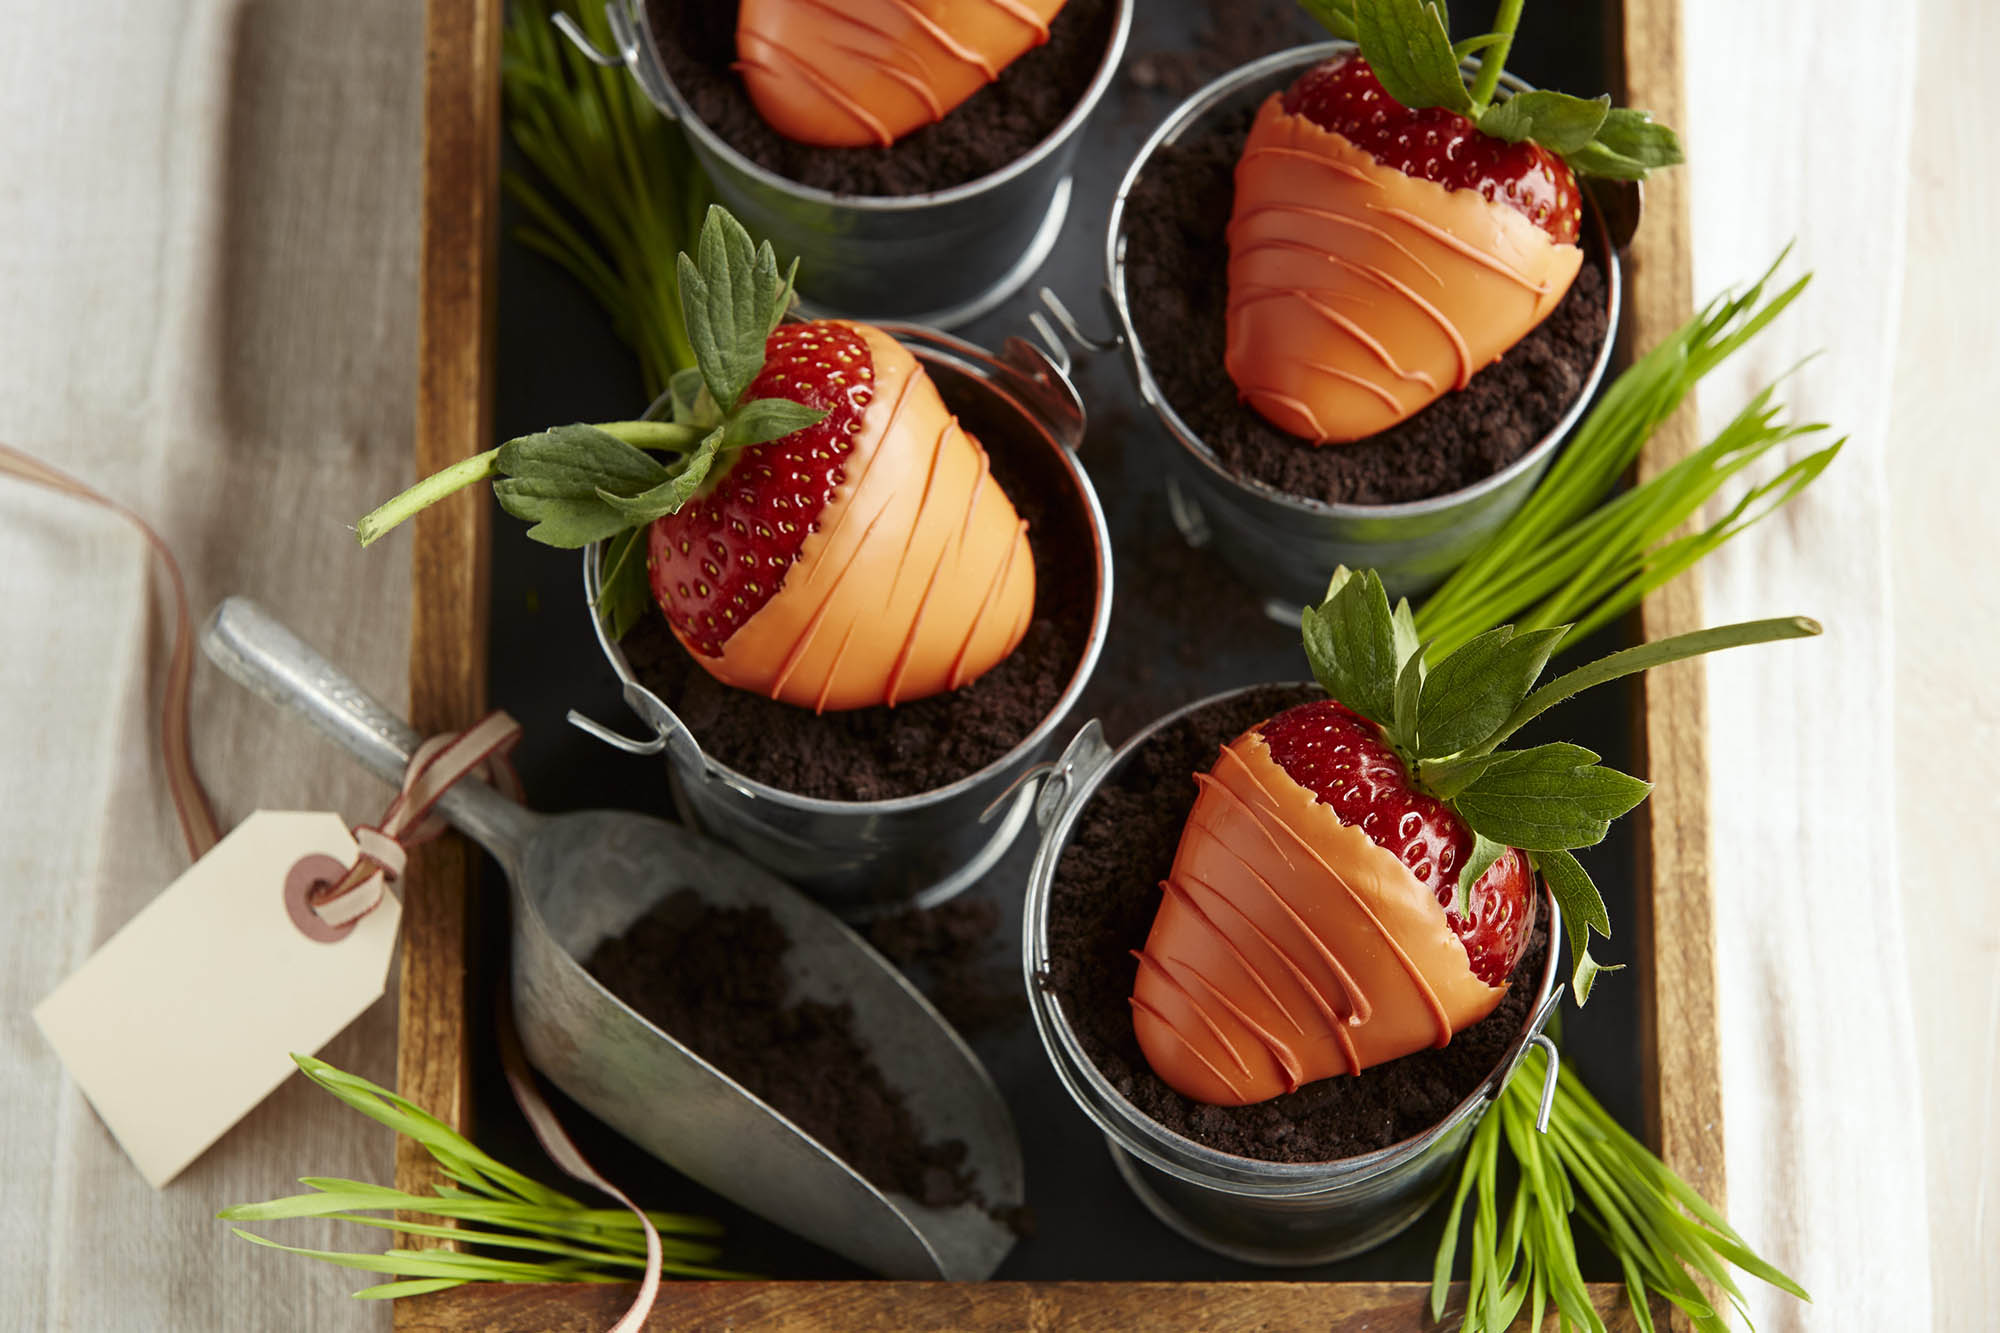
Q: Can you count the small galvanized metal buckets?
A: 4